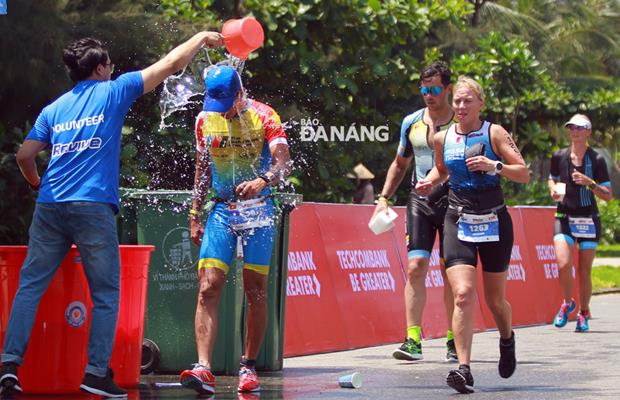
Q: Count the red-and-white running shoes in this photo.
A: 2